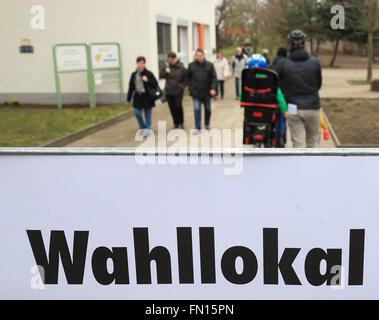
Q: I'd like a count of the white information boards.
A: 2